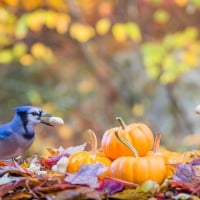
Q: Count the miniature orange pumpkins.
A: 4